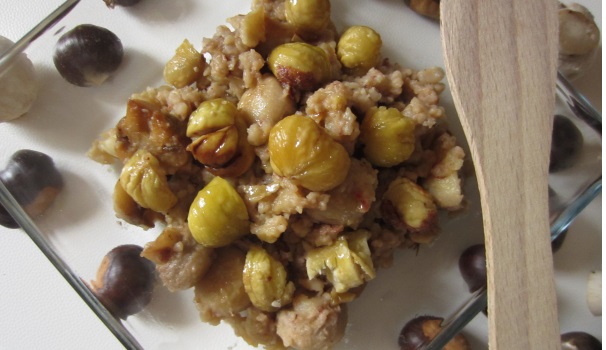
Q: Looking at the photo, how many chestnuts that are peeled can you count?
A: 12